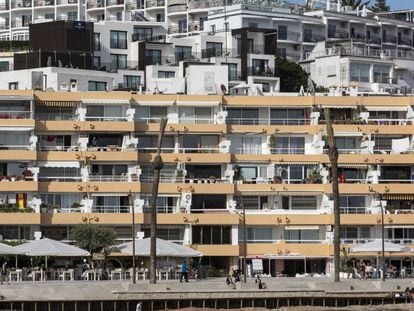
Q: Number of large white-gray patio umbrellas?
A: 4